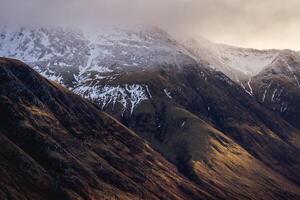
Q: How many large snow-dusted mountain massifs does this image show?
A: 2